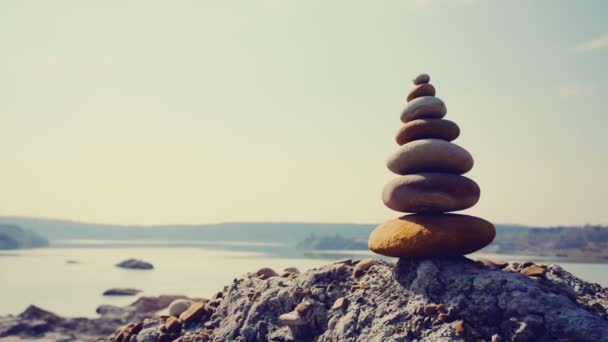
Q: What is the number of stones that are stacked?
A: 7